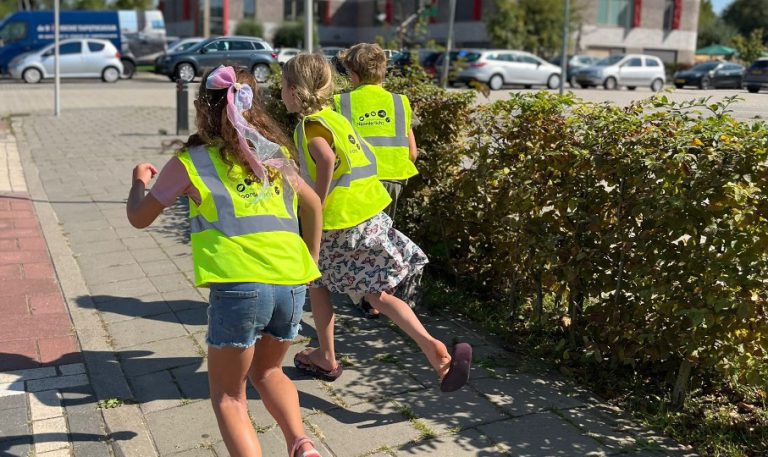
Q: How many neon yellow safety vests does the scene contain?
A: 3